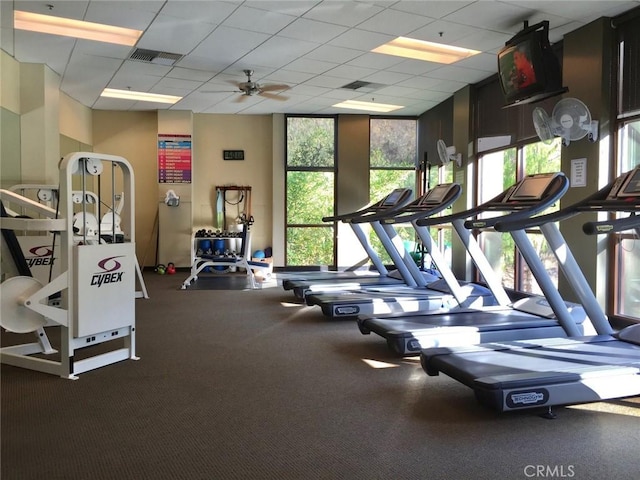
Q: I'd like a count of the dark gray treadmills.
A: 4